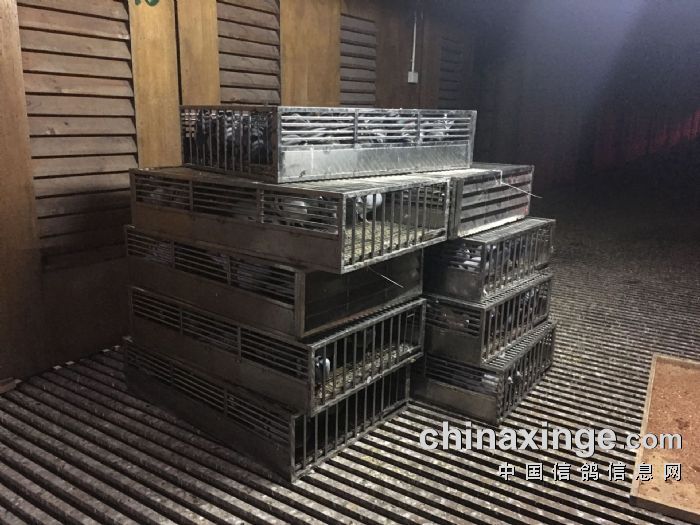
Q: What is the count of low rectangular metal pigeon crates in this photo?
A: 9